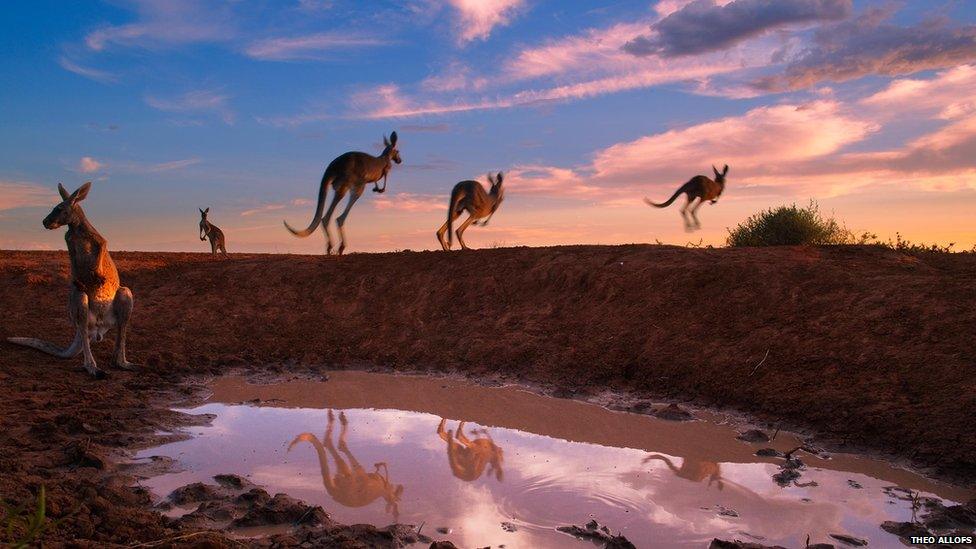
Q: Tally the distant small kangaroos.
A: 1